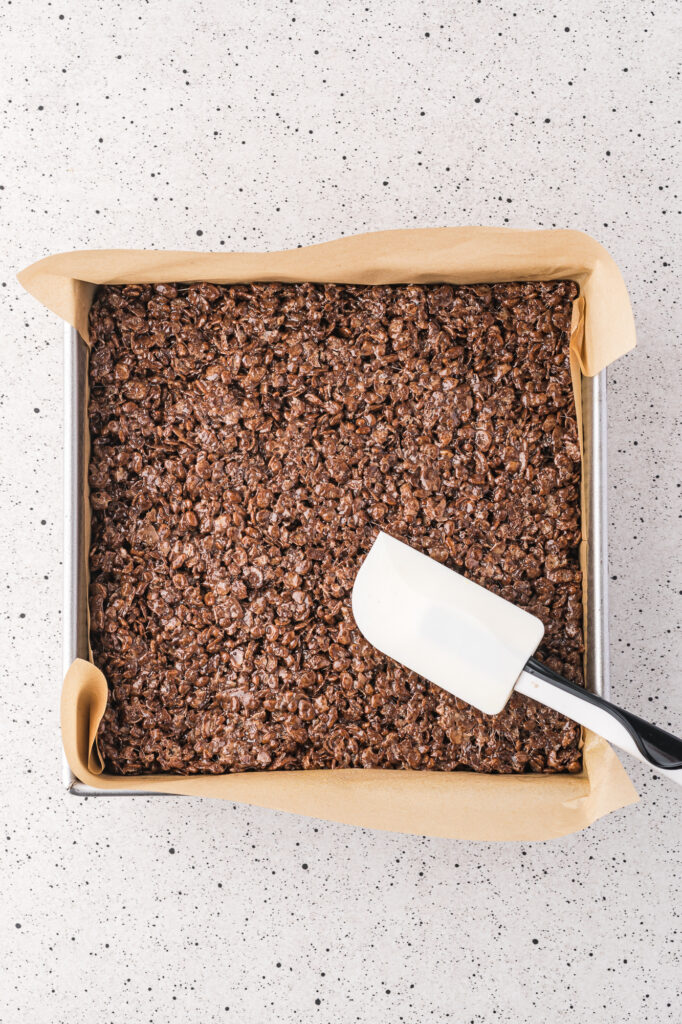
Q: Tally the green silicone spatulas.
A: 0